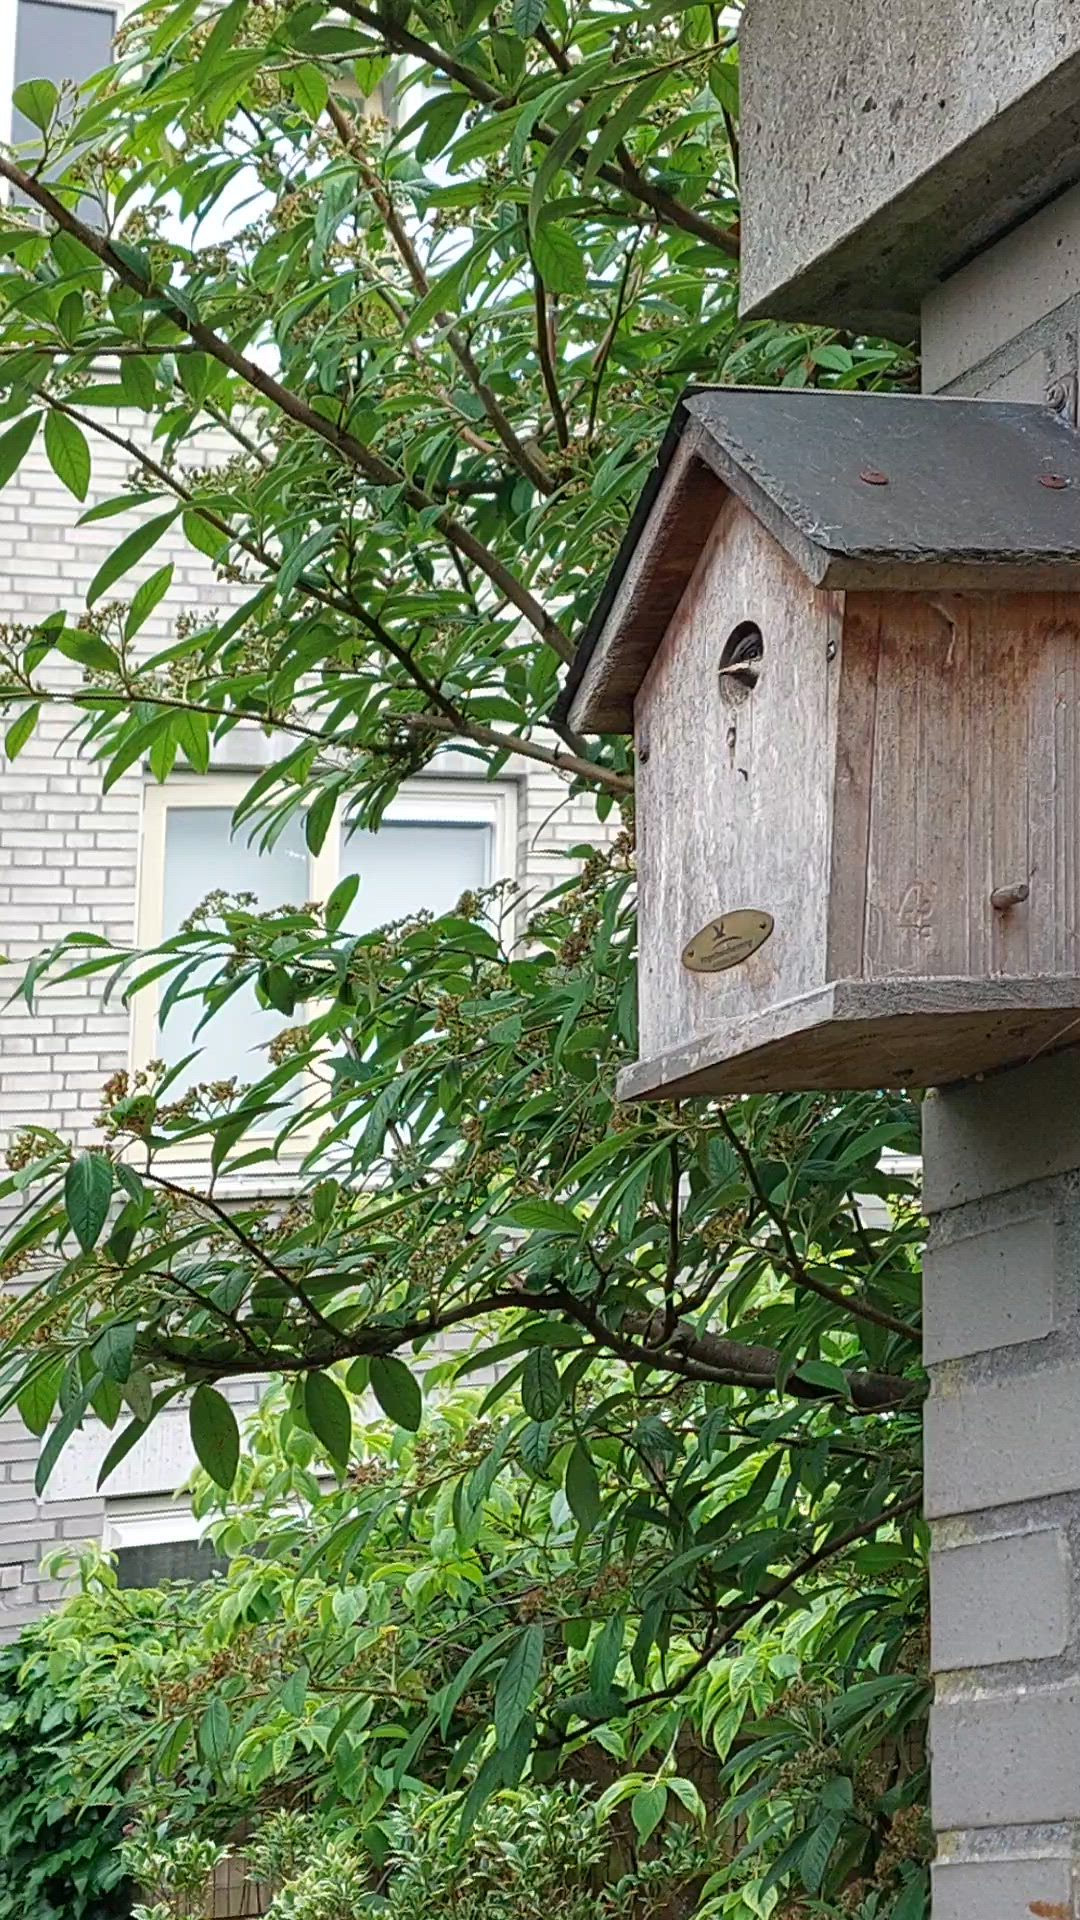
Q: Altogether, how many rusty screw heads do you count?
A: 2